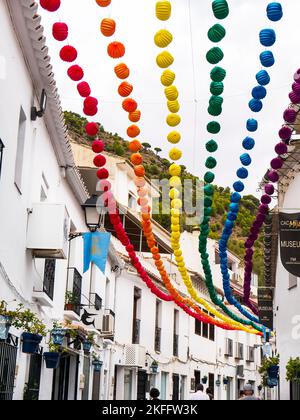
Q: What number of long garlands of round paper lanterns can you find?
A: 6